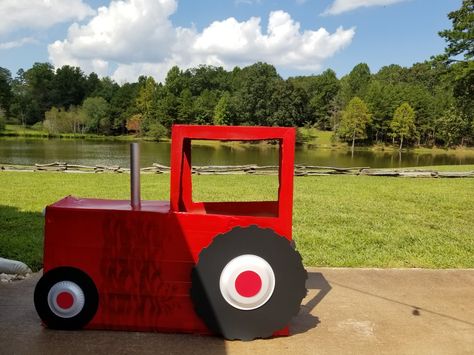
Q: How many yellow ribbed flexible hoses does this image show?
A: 0